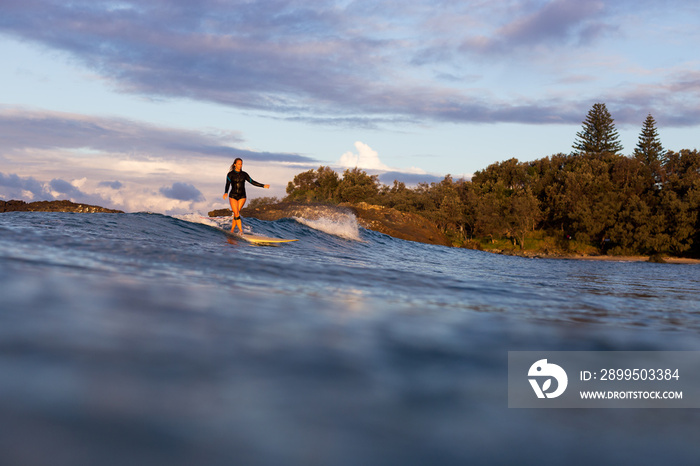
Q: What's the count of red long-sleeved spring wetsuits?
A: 0